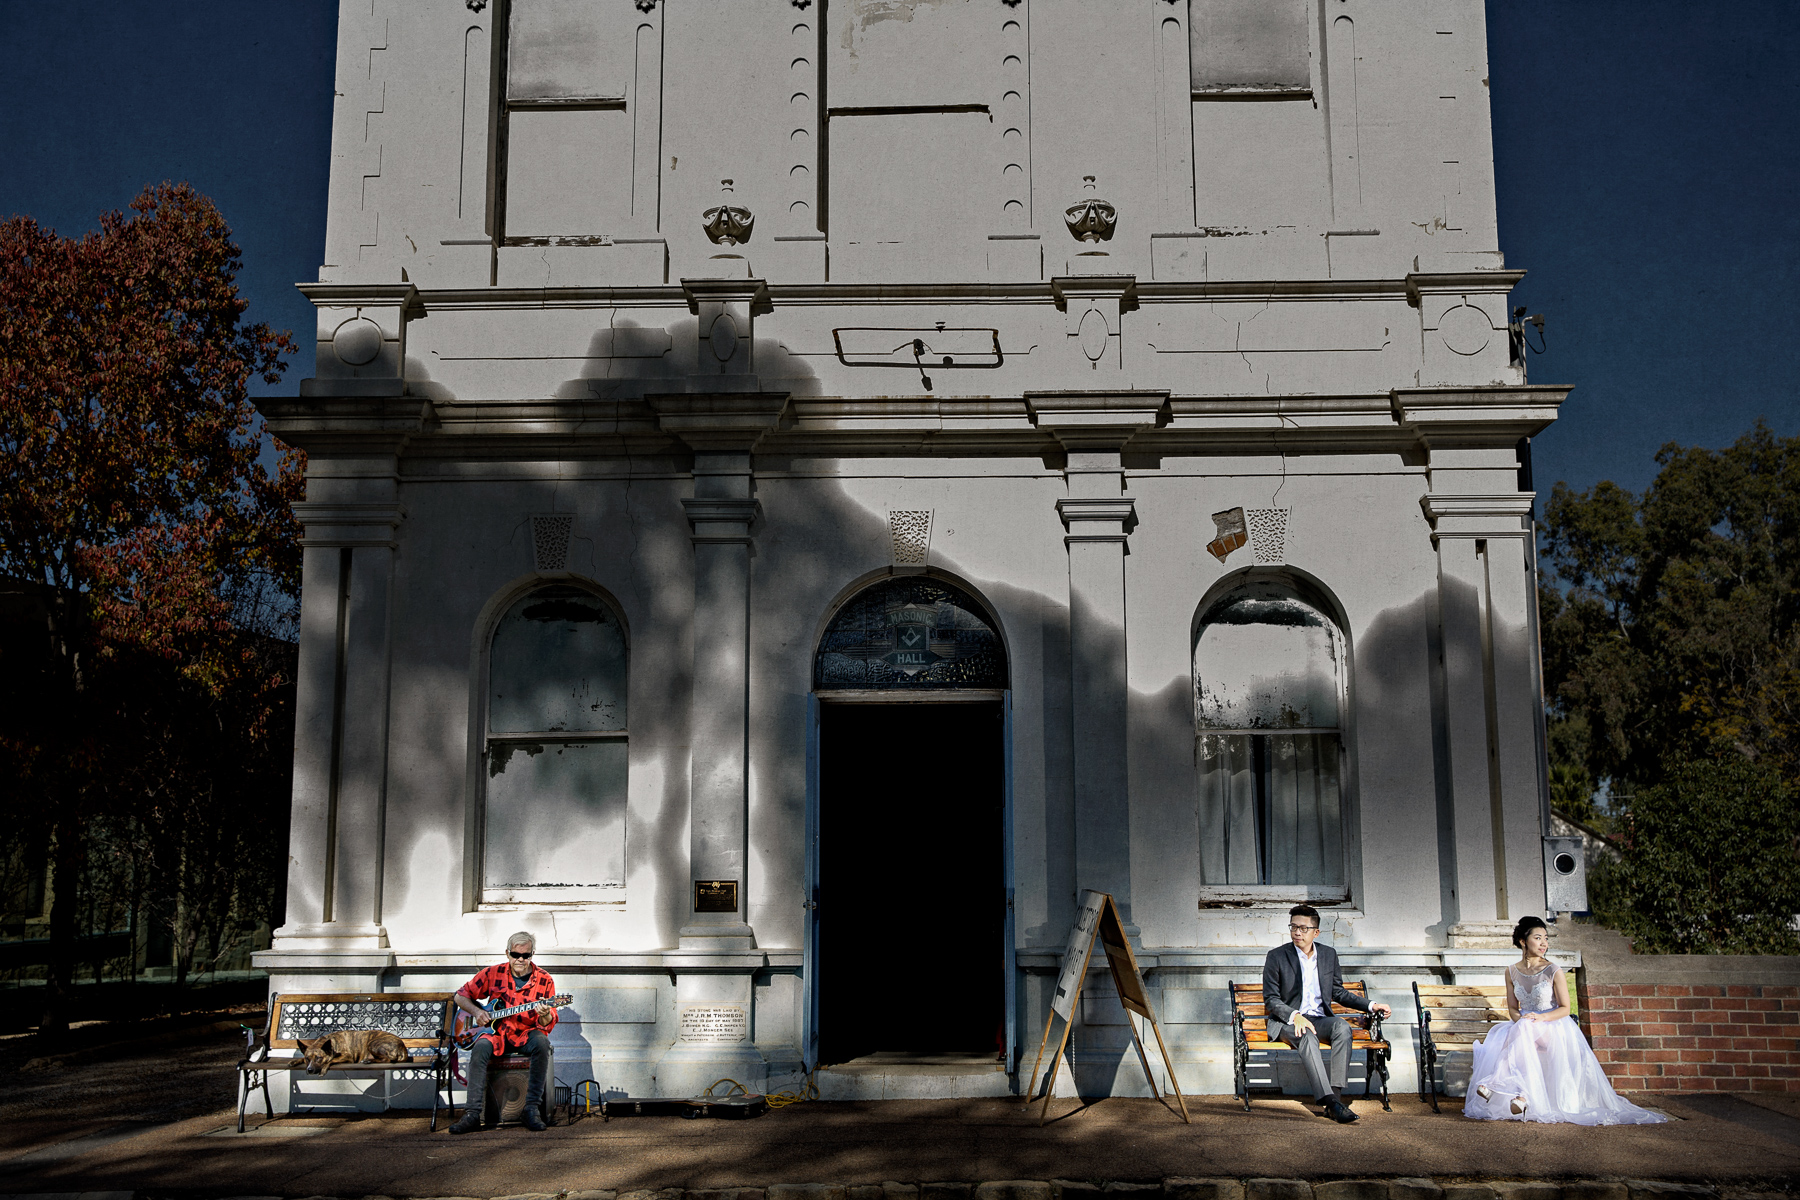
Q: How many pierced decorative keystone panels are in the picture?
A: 3